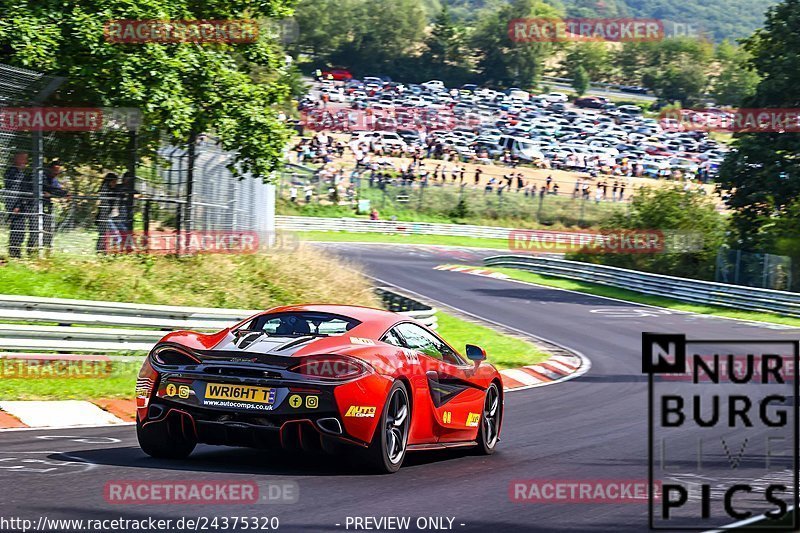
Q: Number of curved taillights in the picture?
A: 2